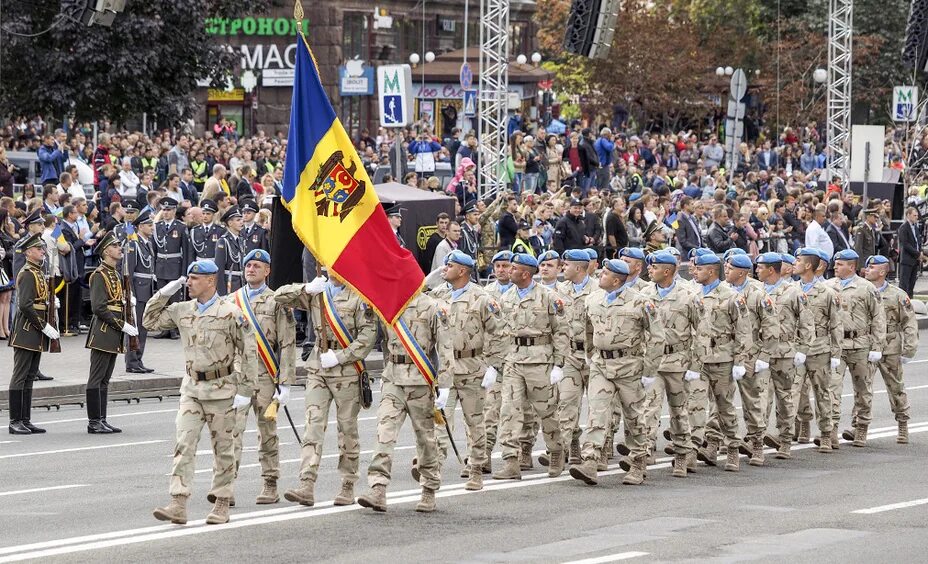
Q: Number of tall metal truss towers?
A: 2